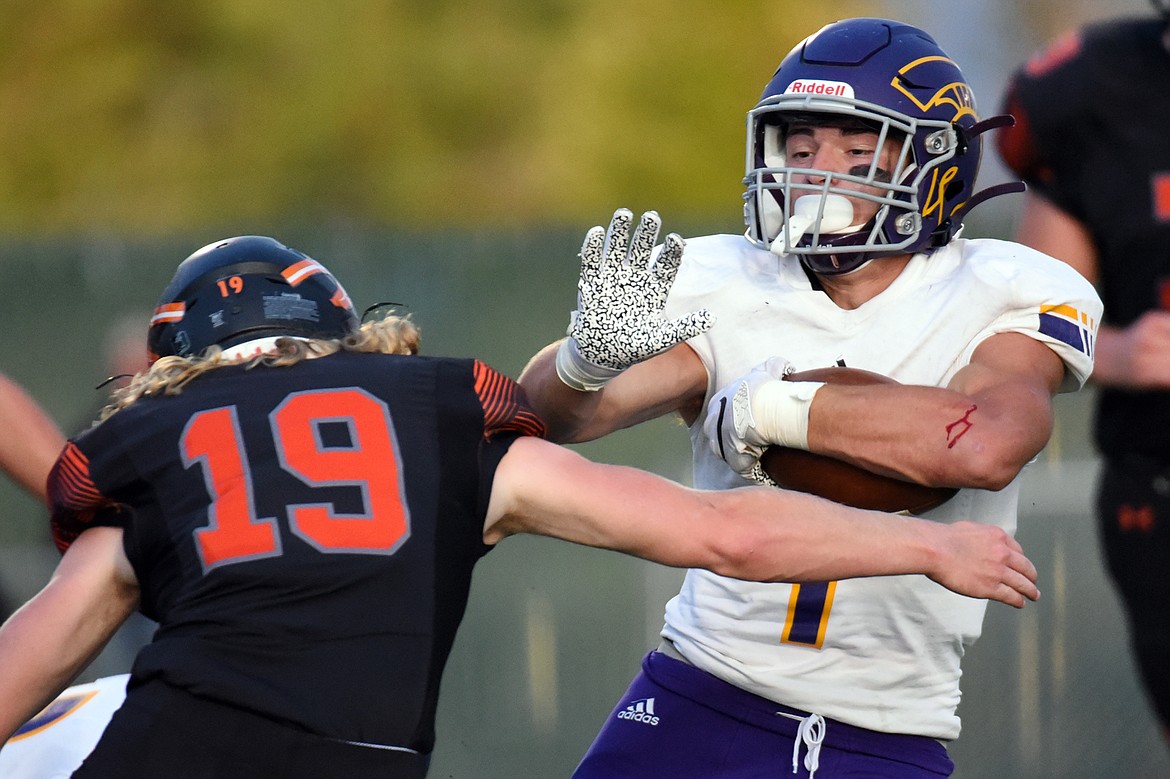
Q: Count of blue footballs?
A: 0